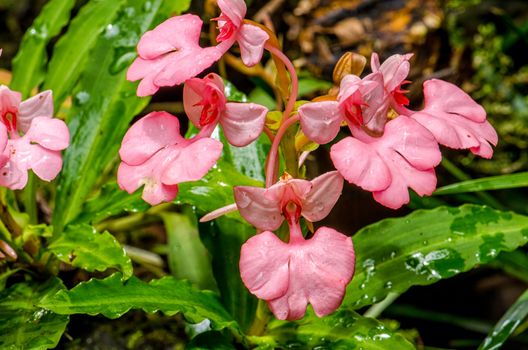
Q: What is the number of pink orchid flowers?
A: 6